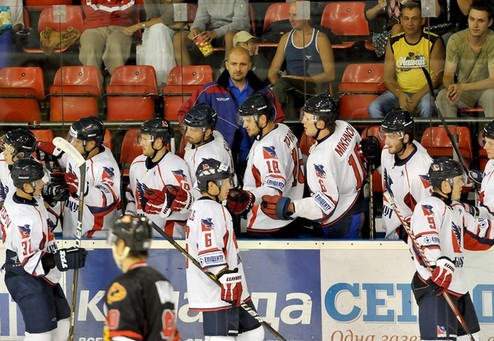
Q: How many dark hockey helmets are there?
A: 12